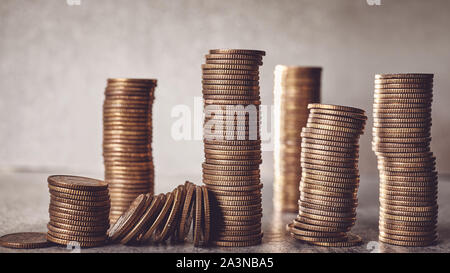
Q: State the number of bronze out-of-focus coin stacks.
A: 2